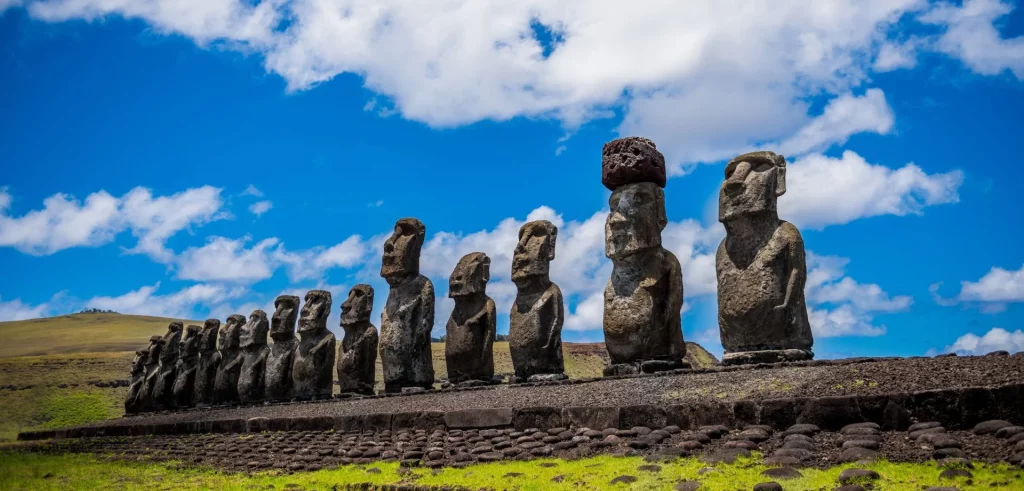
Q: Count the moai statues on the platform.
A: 15